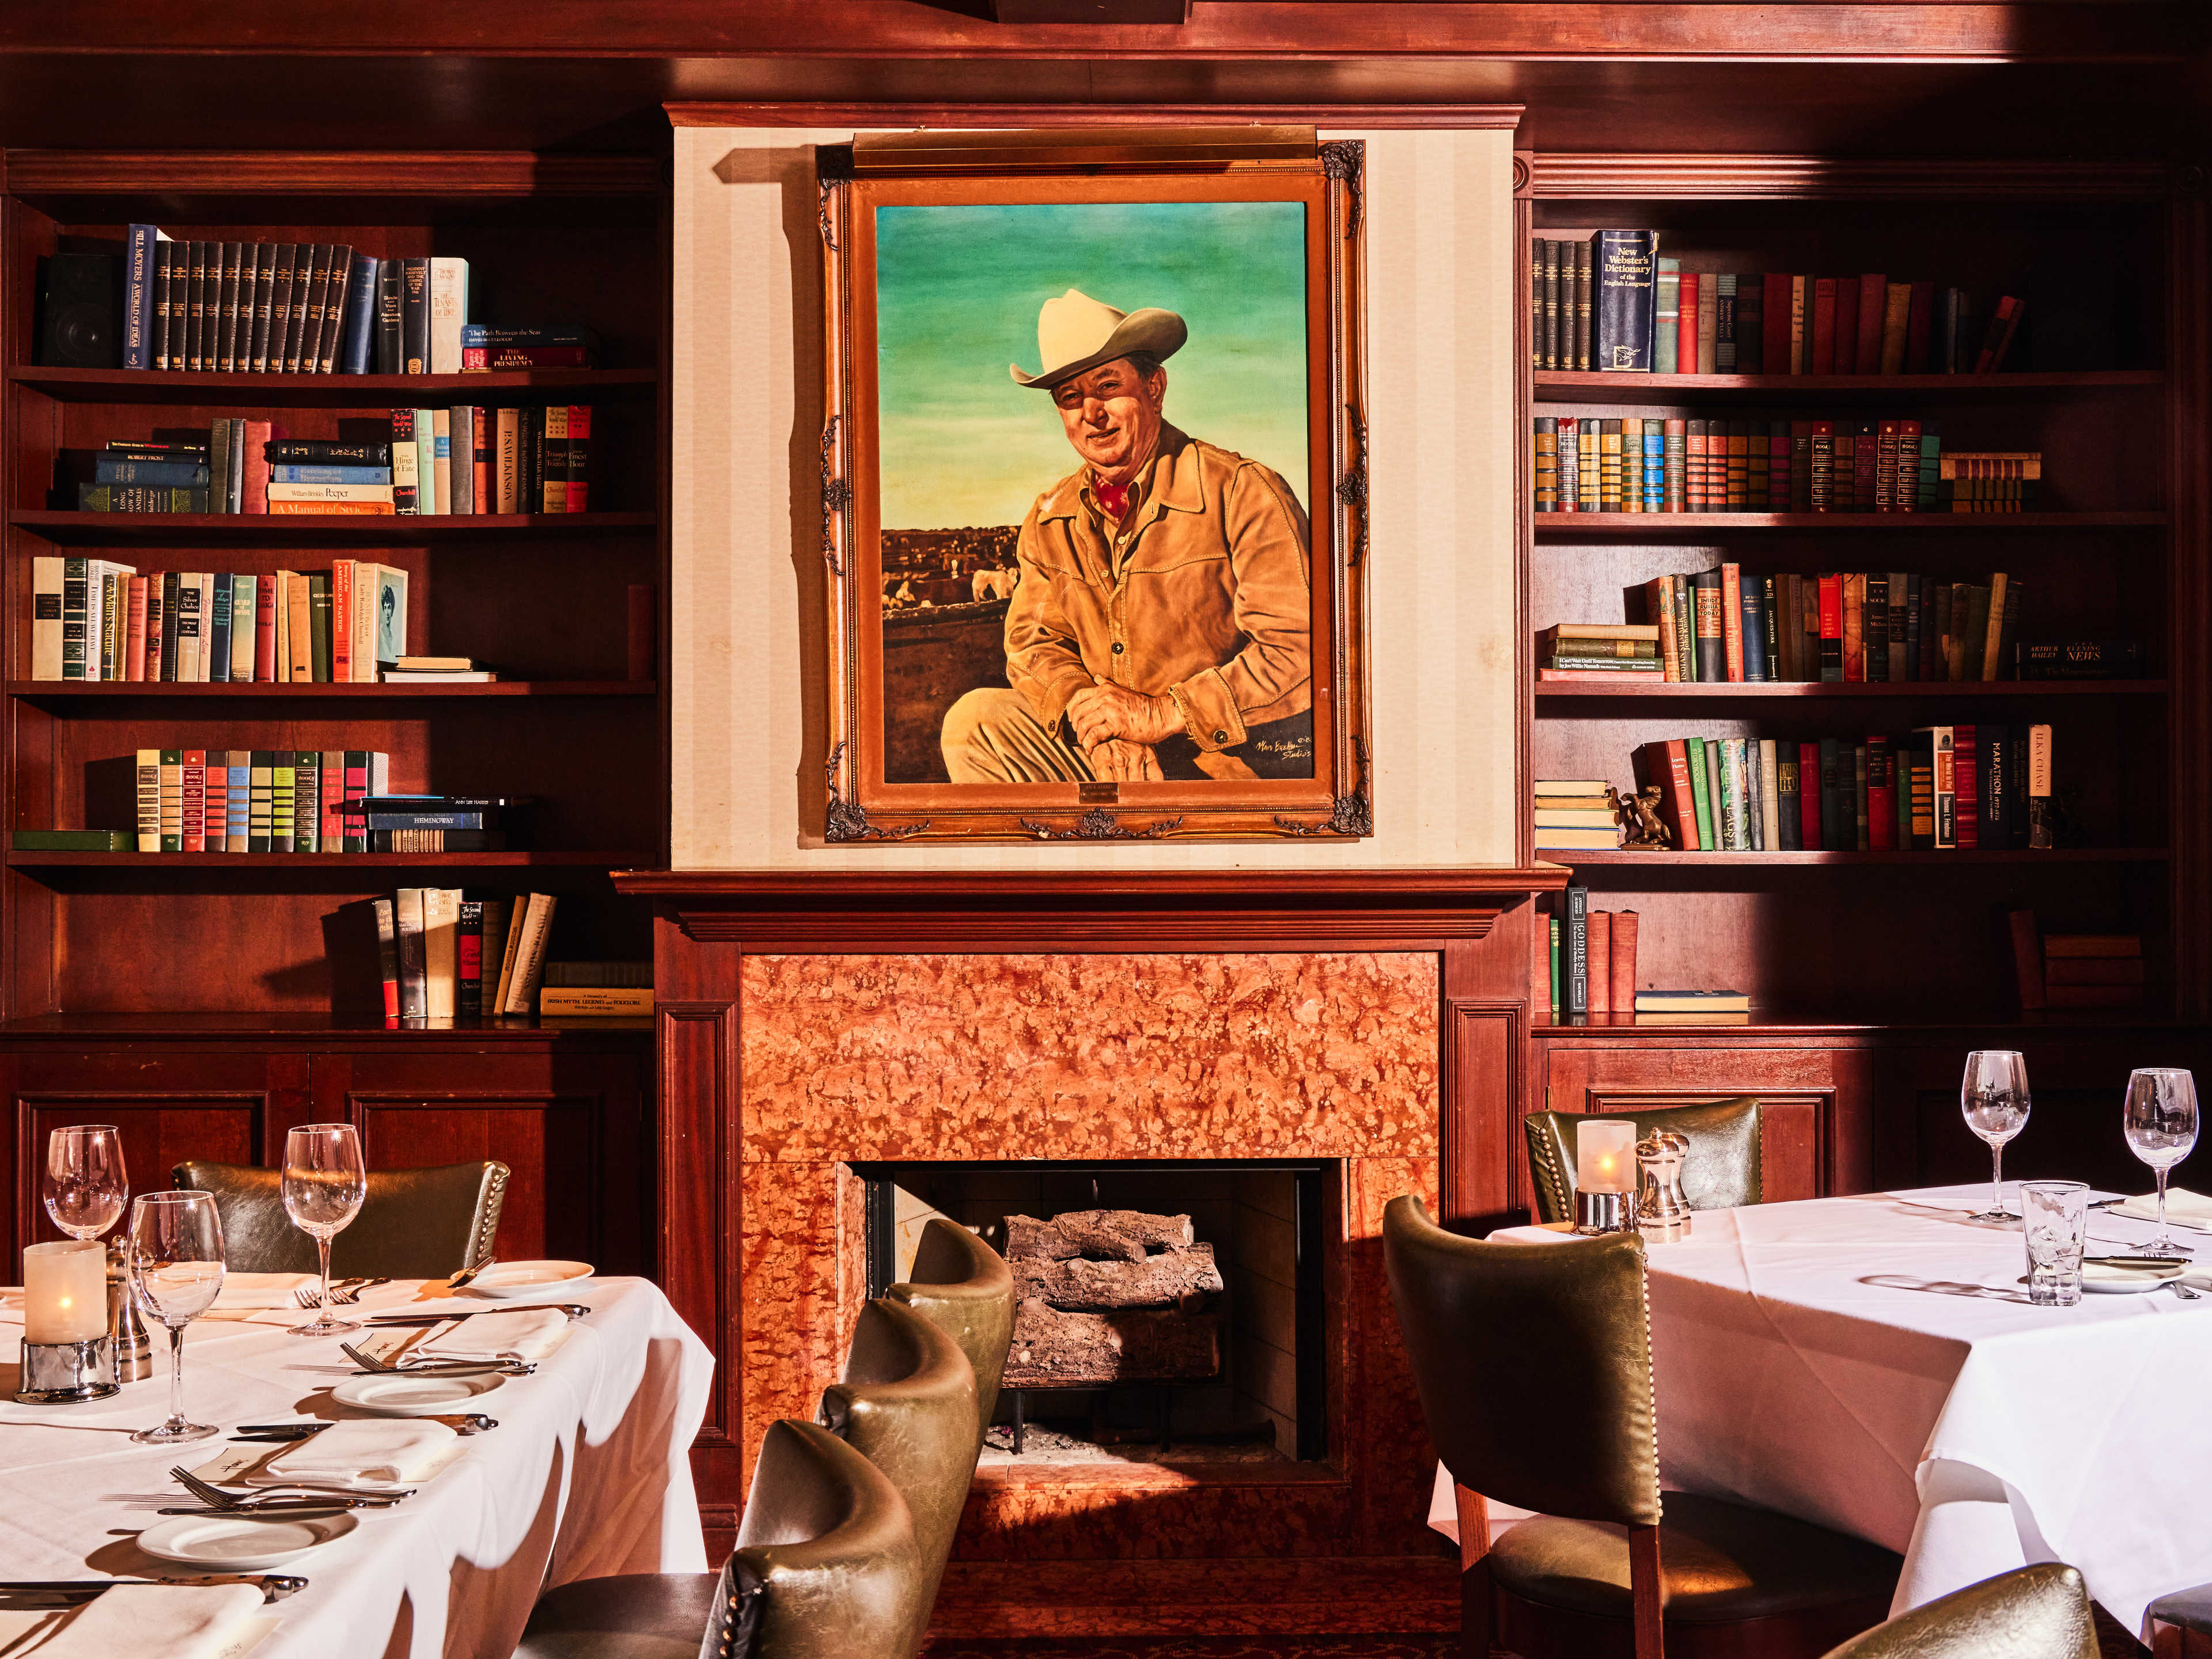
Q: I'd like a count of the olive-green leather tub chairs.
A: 7